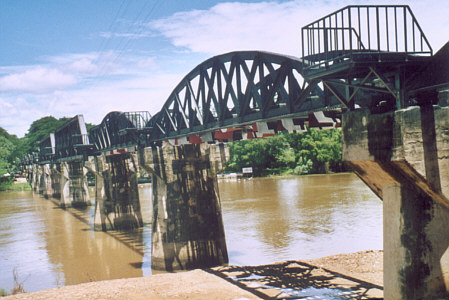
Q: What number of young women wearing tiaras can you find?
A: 0